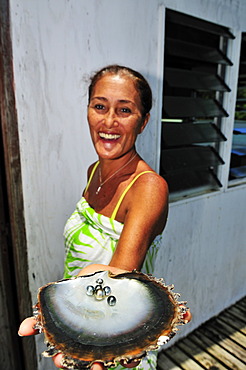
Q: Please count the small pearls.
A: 6